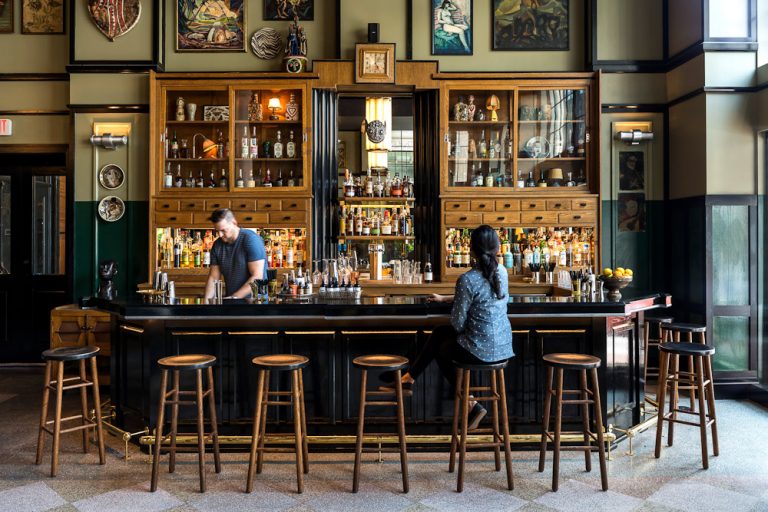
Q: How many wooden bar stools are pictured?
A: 9